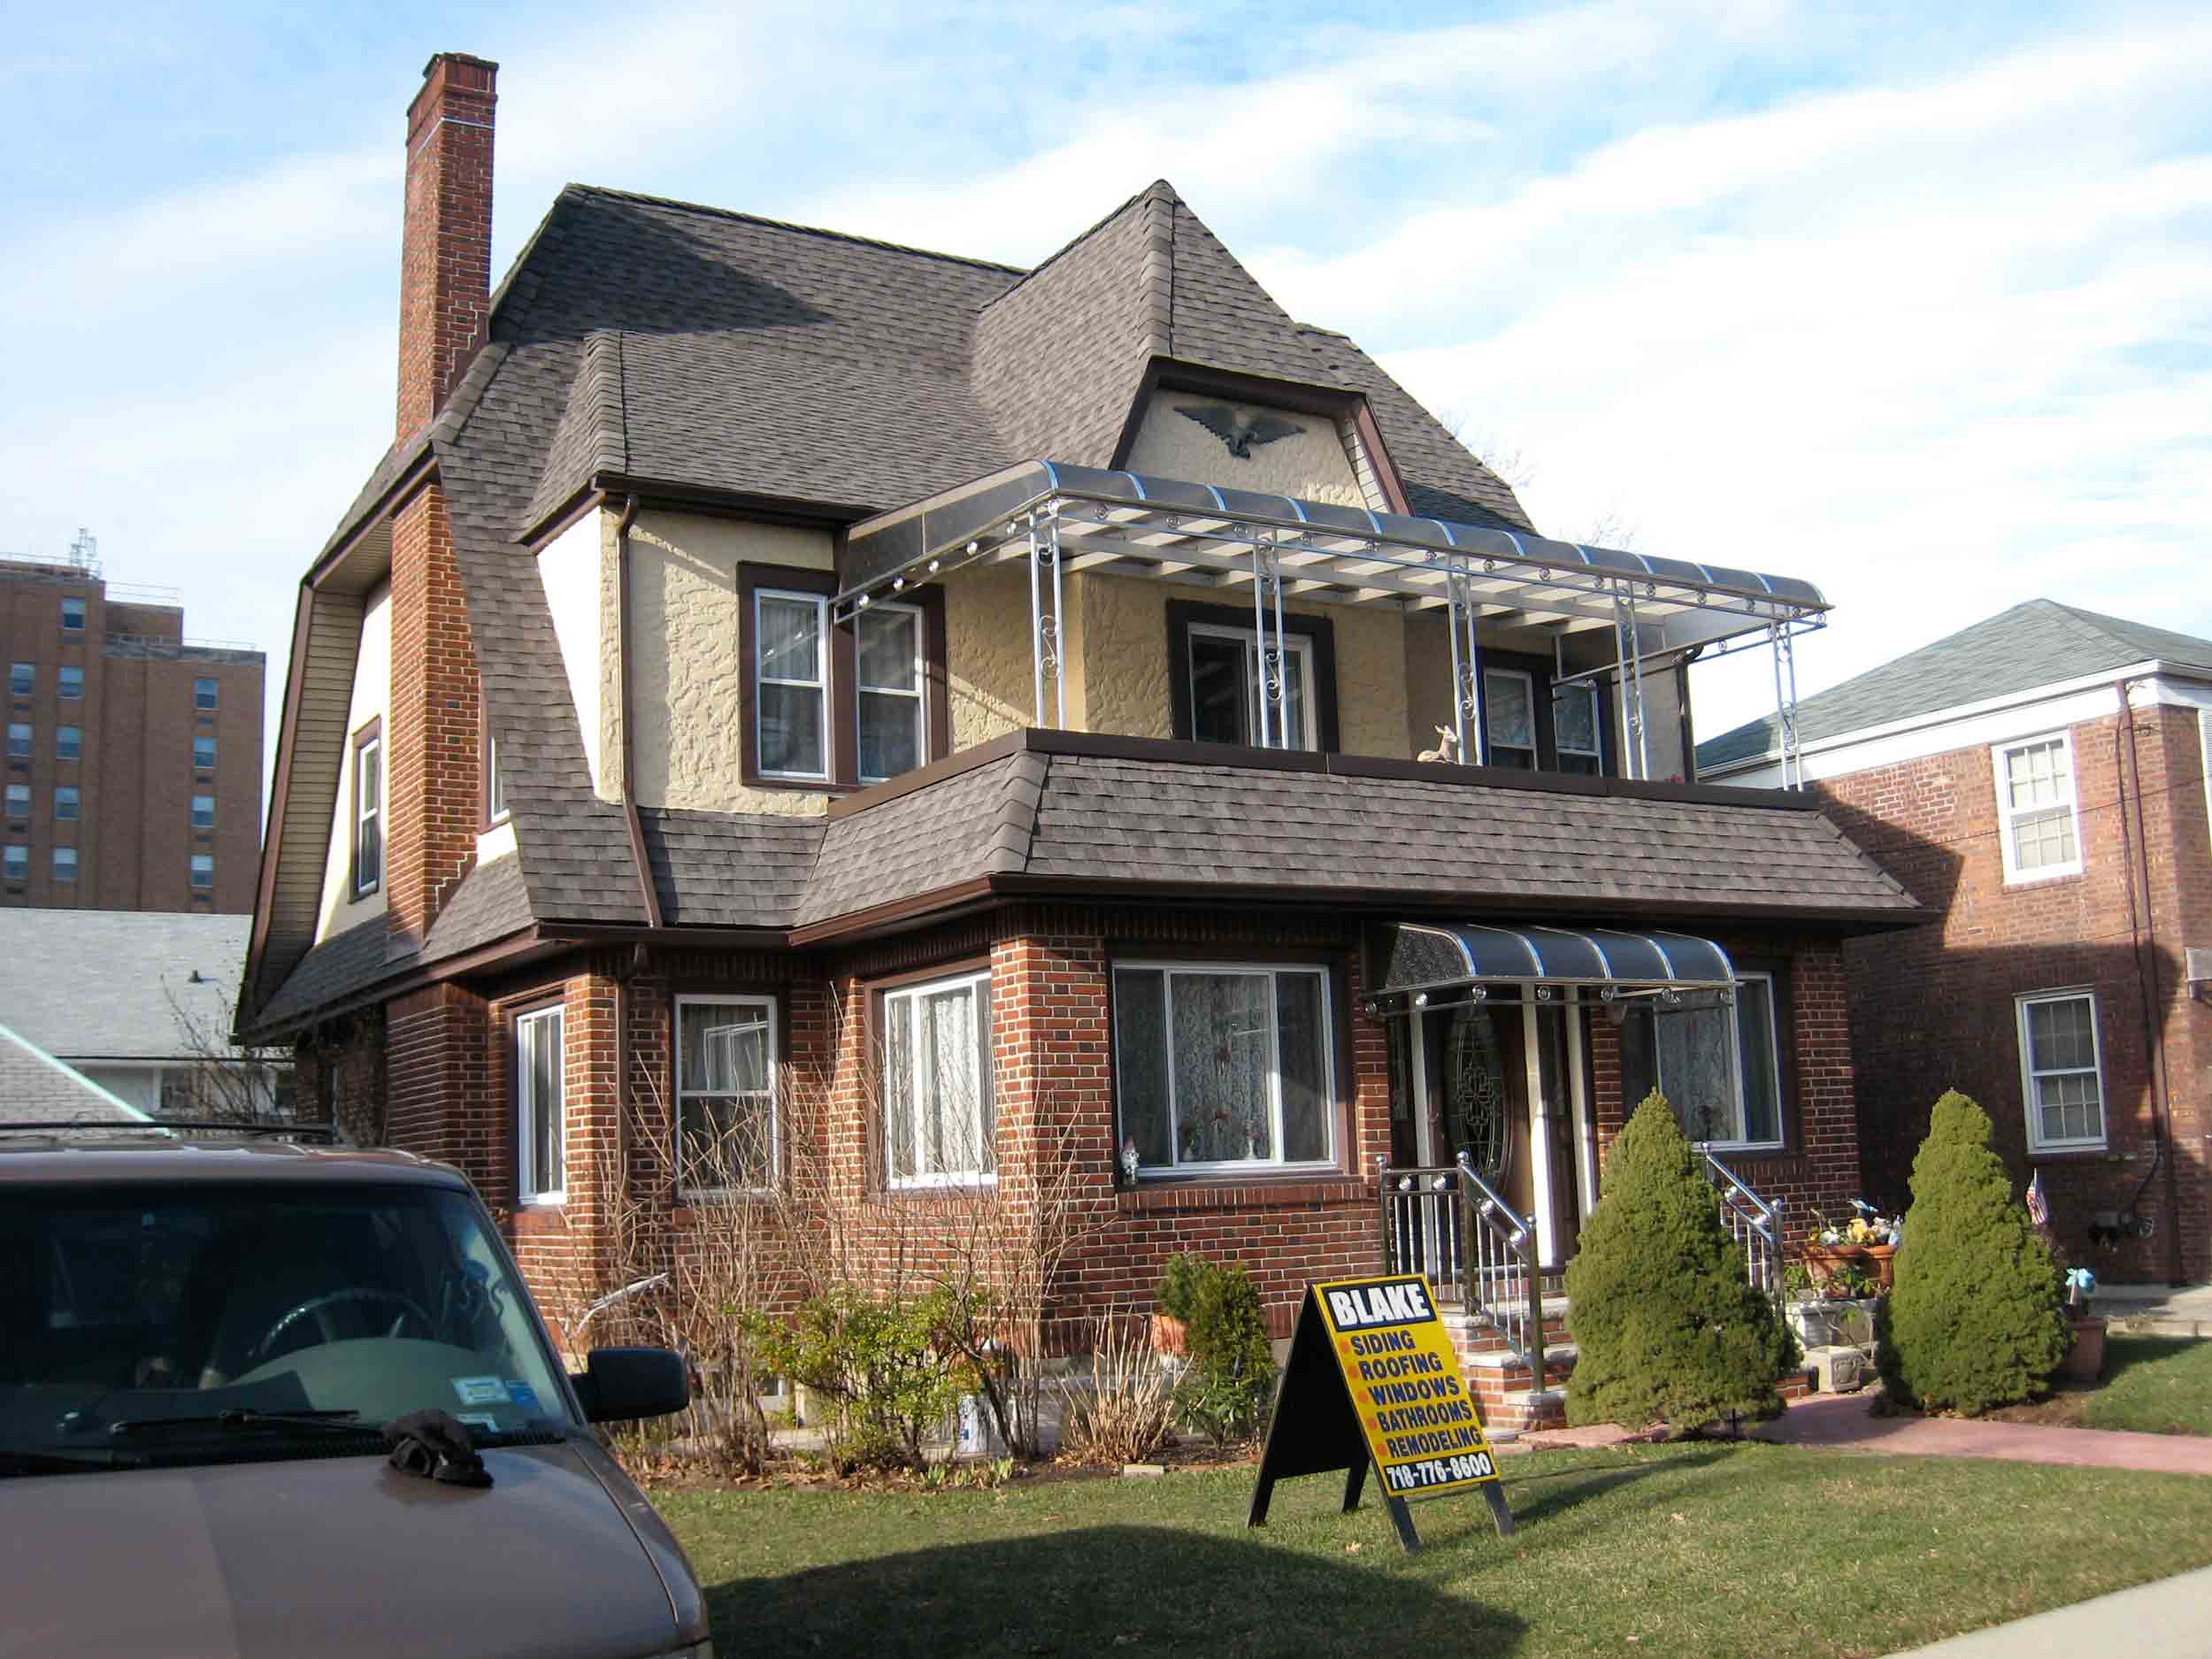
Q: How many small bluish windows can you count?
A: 13